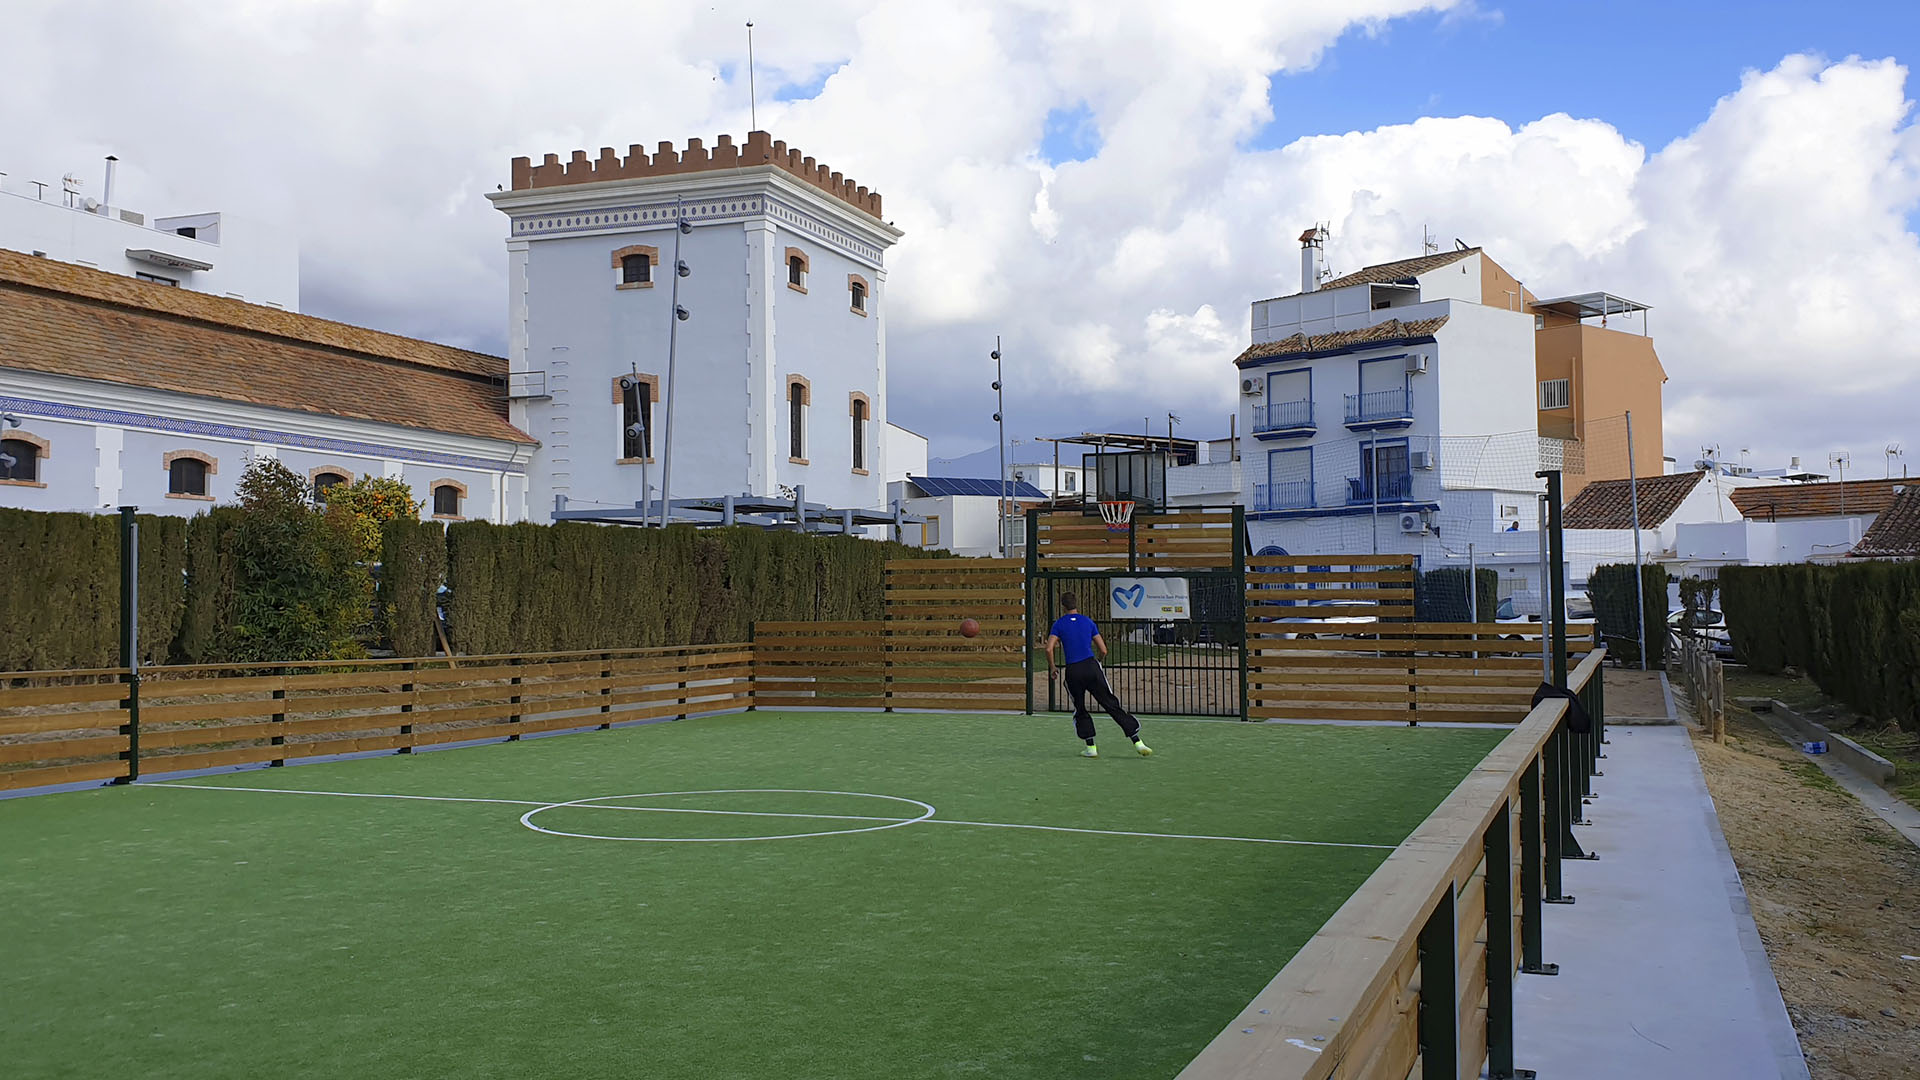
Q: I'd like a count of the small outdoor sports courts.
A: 1